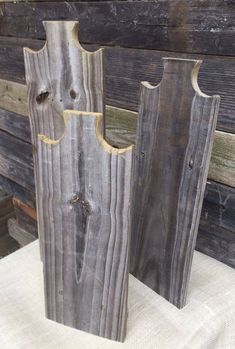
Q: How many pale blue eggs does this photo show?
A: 0